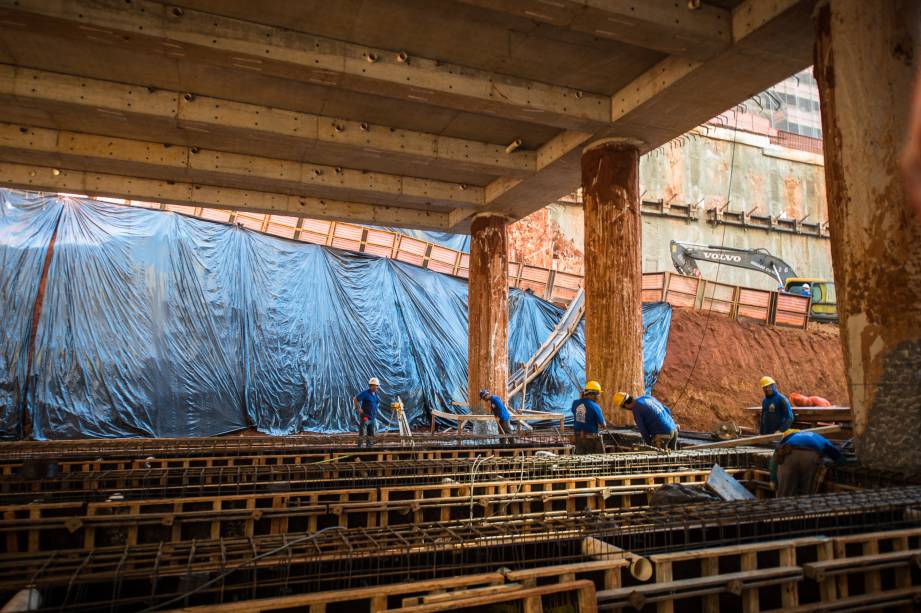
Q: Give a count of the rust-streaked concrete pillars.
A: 3